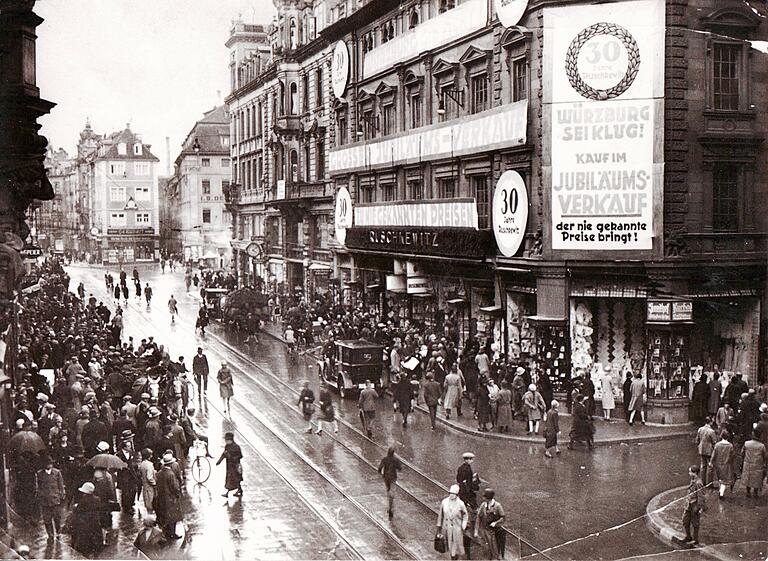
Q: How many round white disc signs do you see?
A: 4